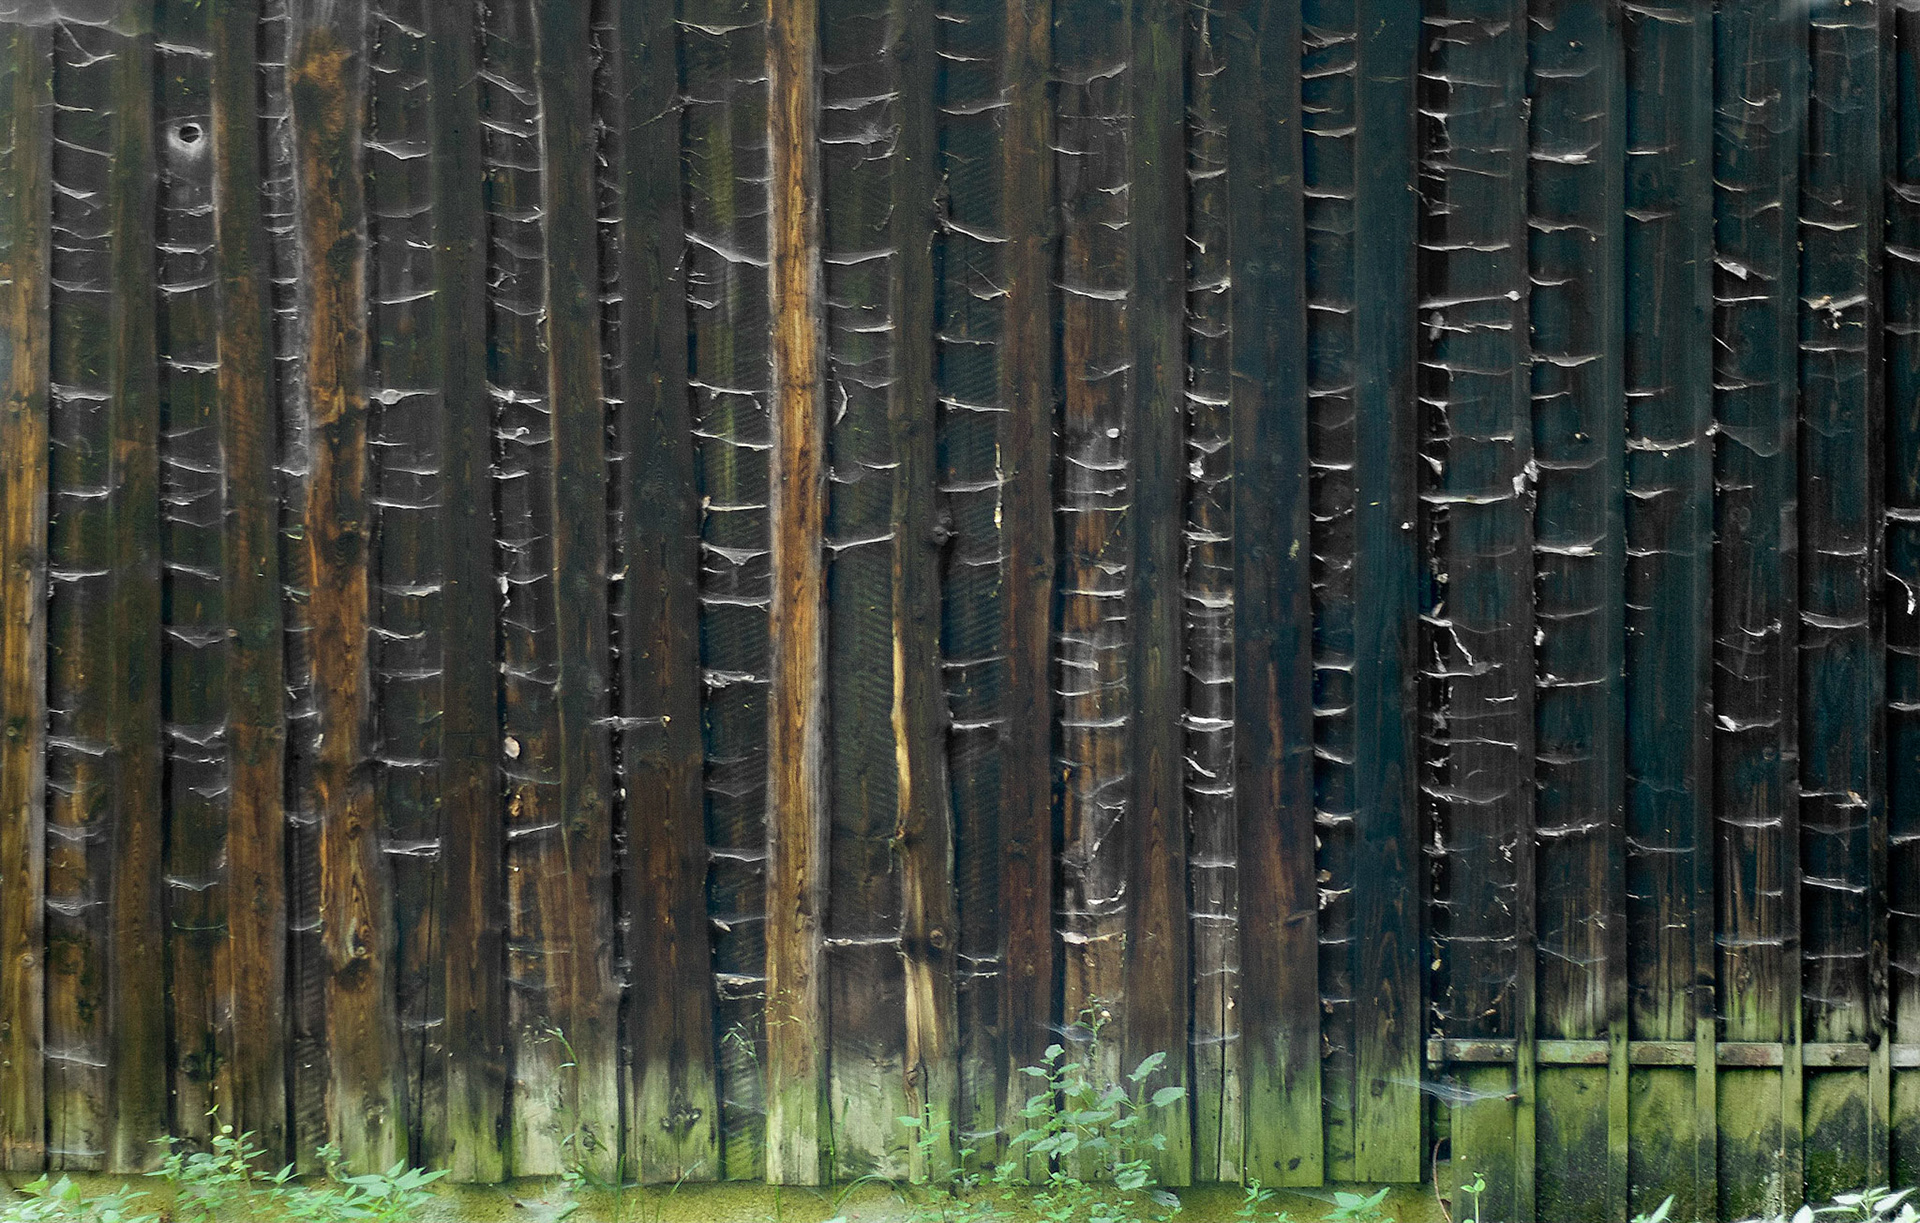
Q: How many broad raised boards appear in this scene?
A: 13